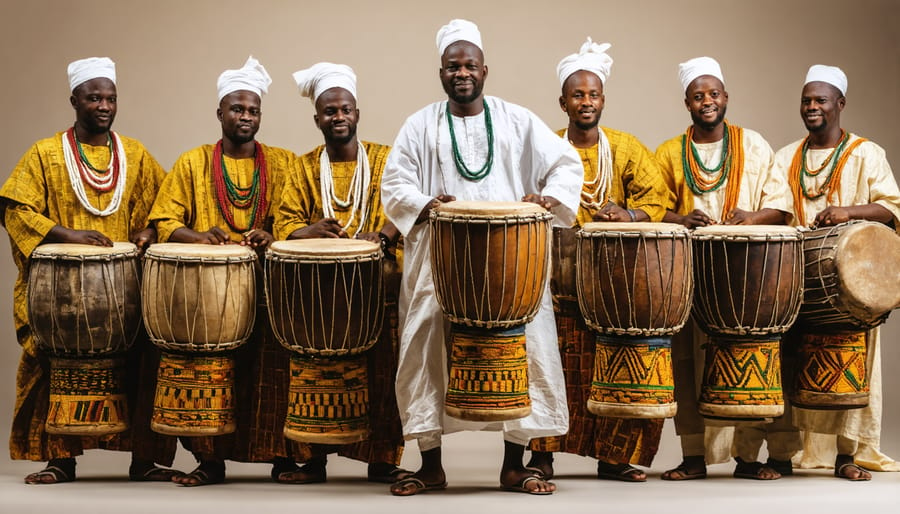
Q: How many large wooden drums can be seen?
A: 7